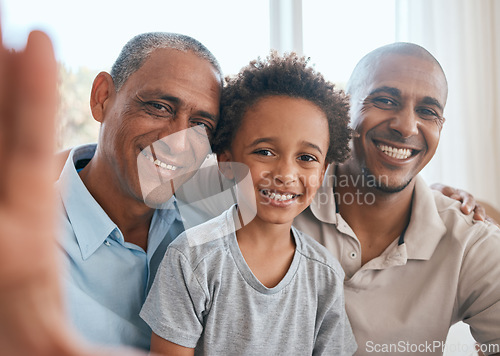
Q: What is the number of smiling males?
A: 3